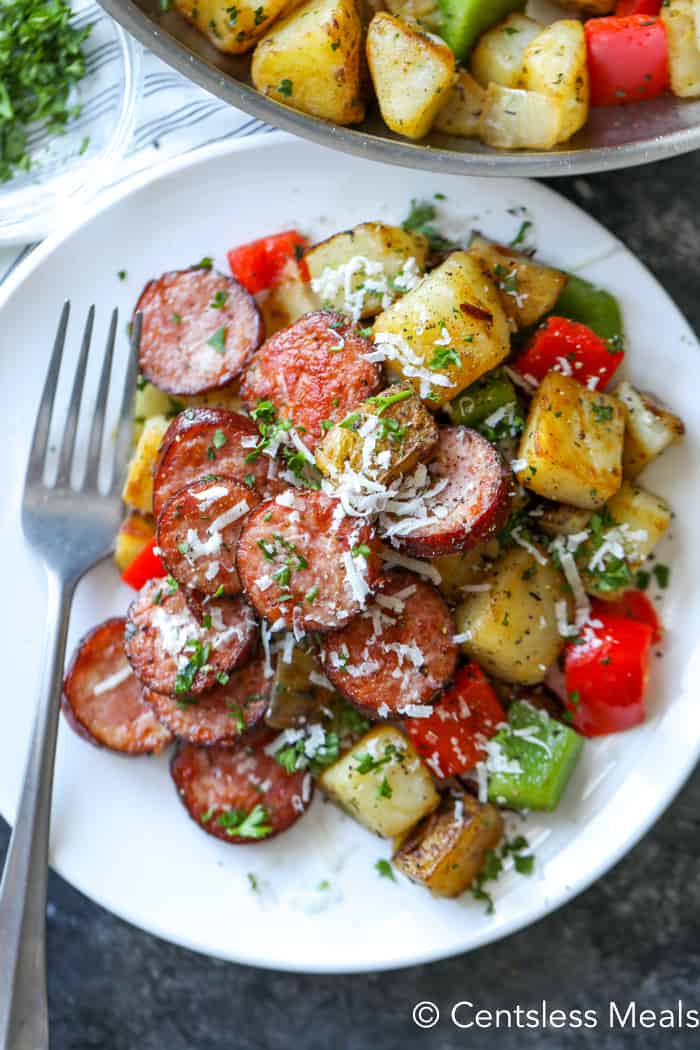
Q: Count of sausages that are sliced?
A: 11